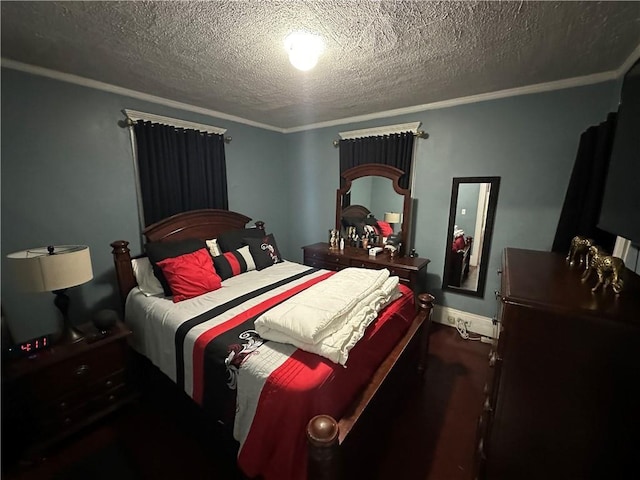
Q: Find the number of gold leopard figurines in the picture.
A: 2